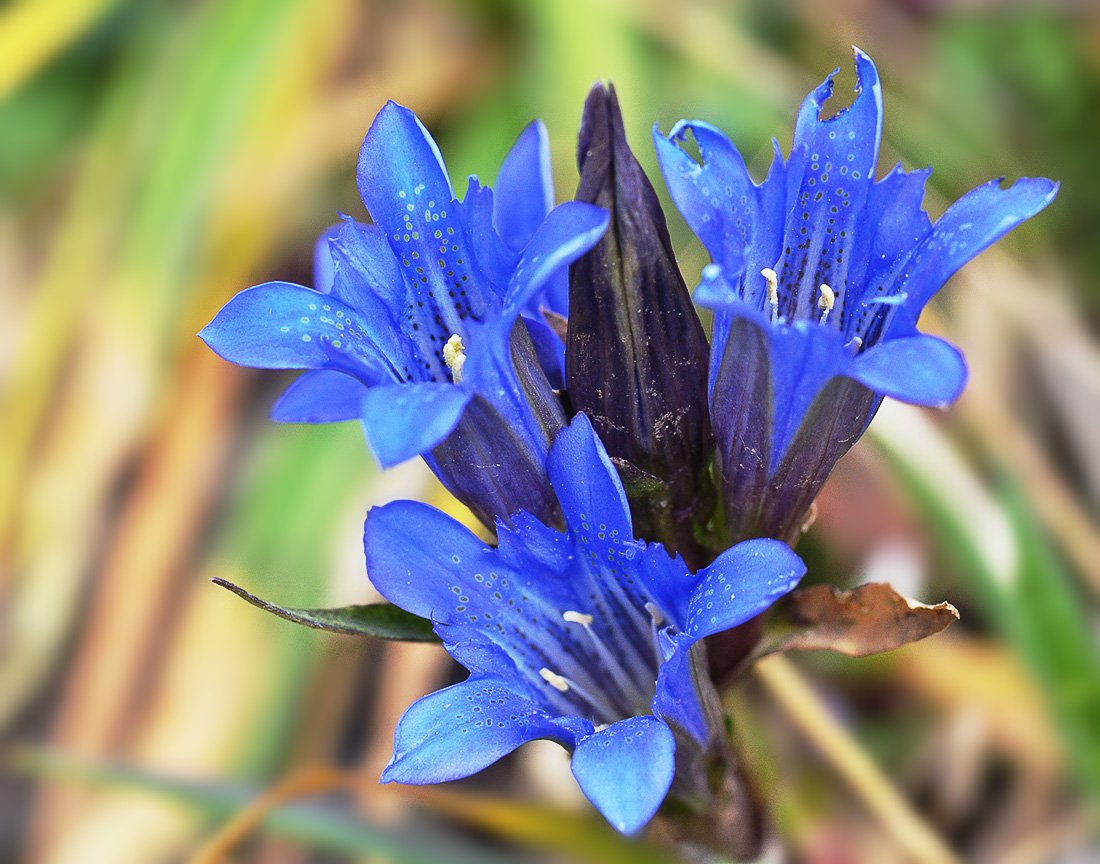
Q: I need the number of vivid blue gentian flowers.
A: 3